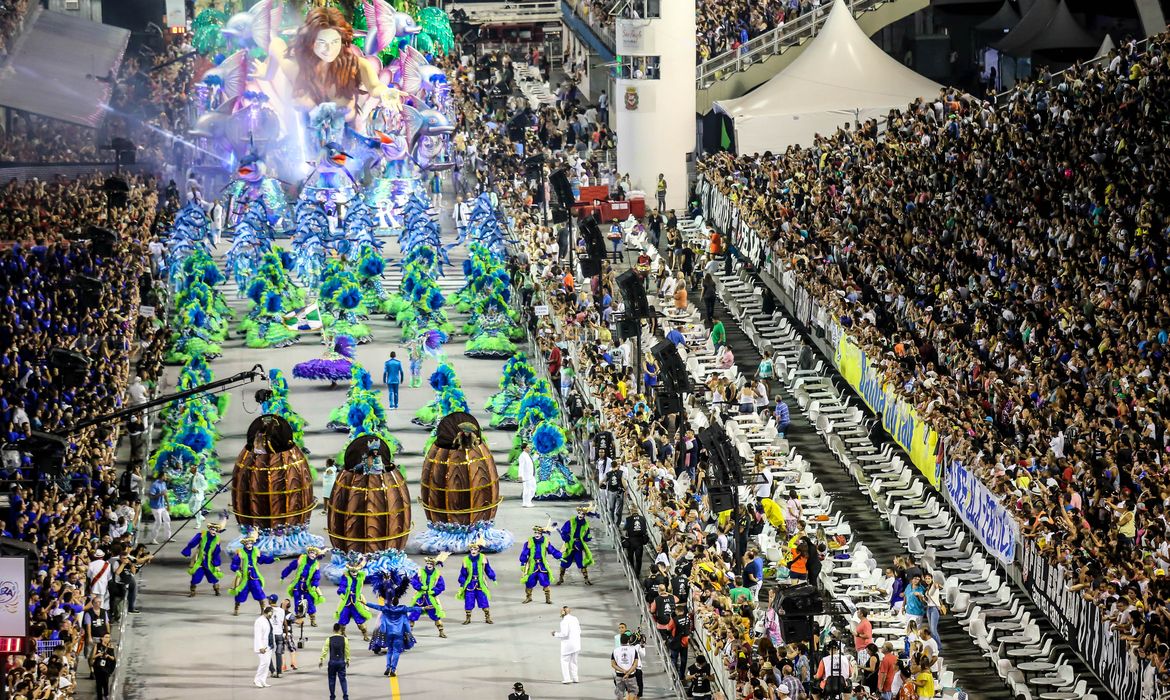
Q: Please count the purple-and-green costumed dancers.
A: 8